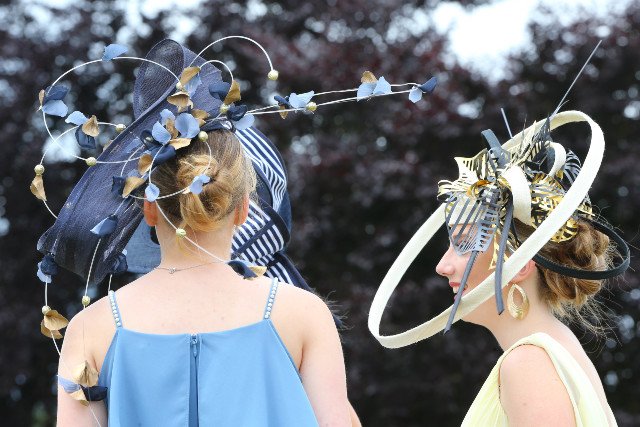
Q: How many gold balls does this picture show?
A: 11